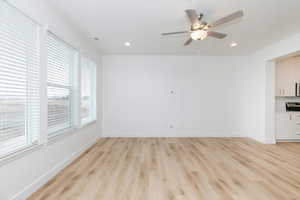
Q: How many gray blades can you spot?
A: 5